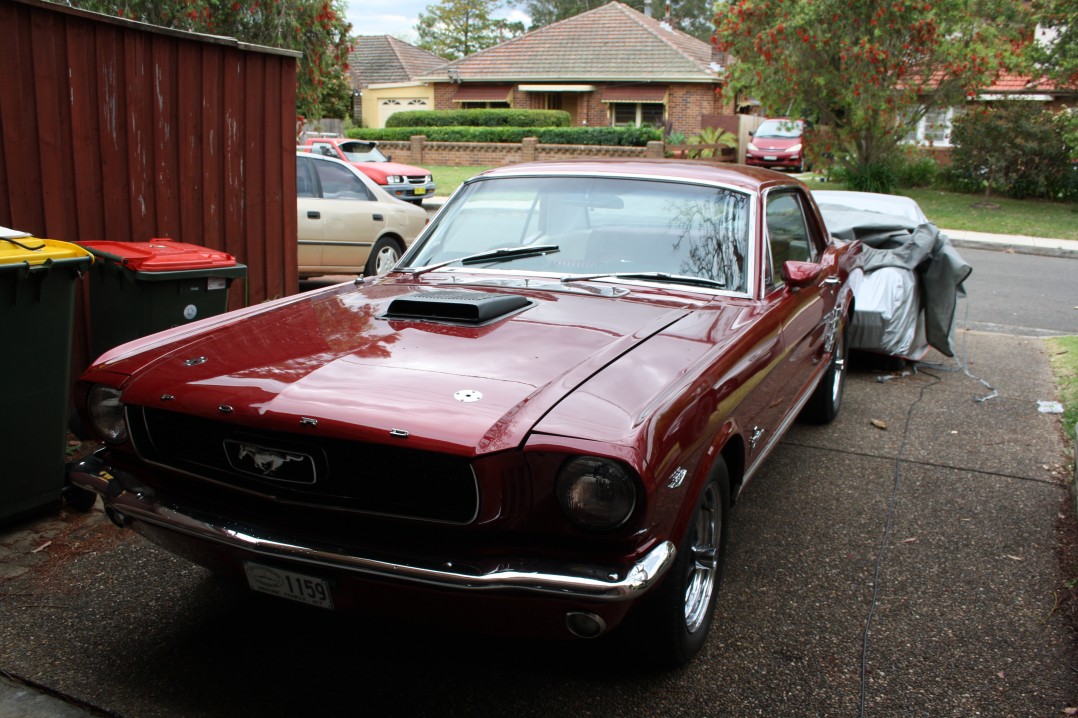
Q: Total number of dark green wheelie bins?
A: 2